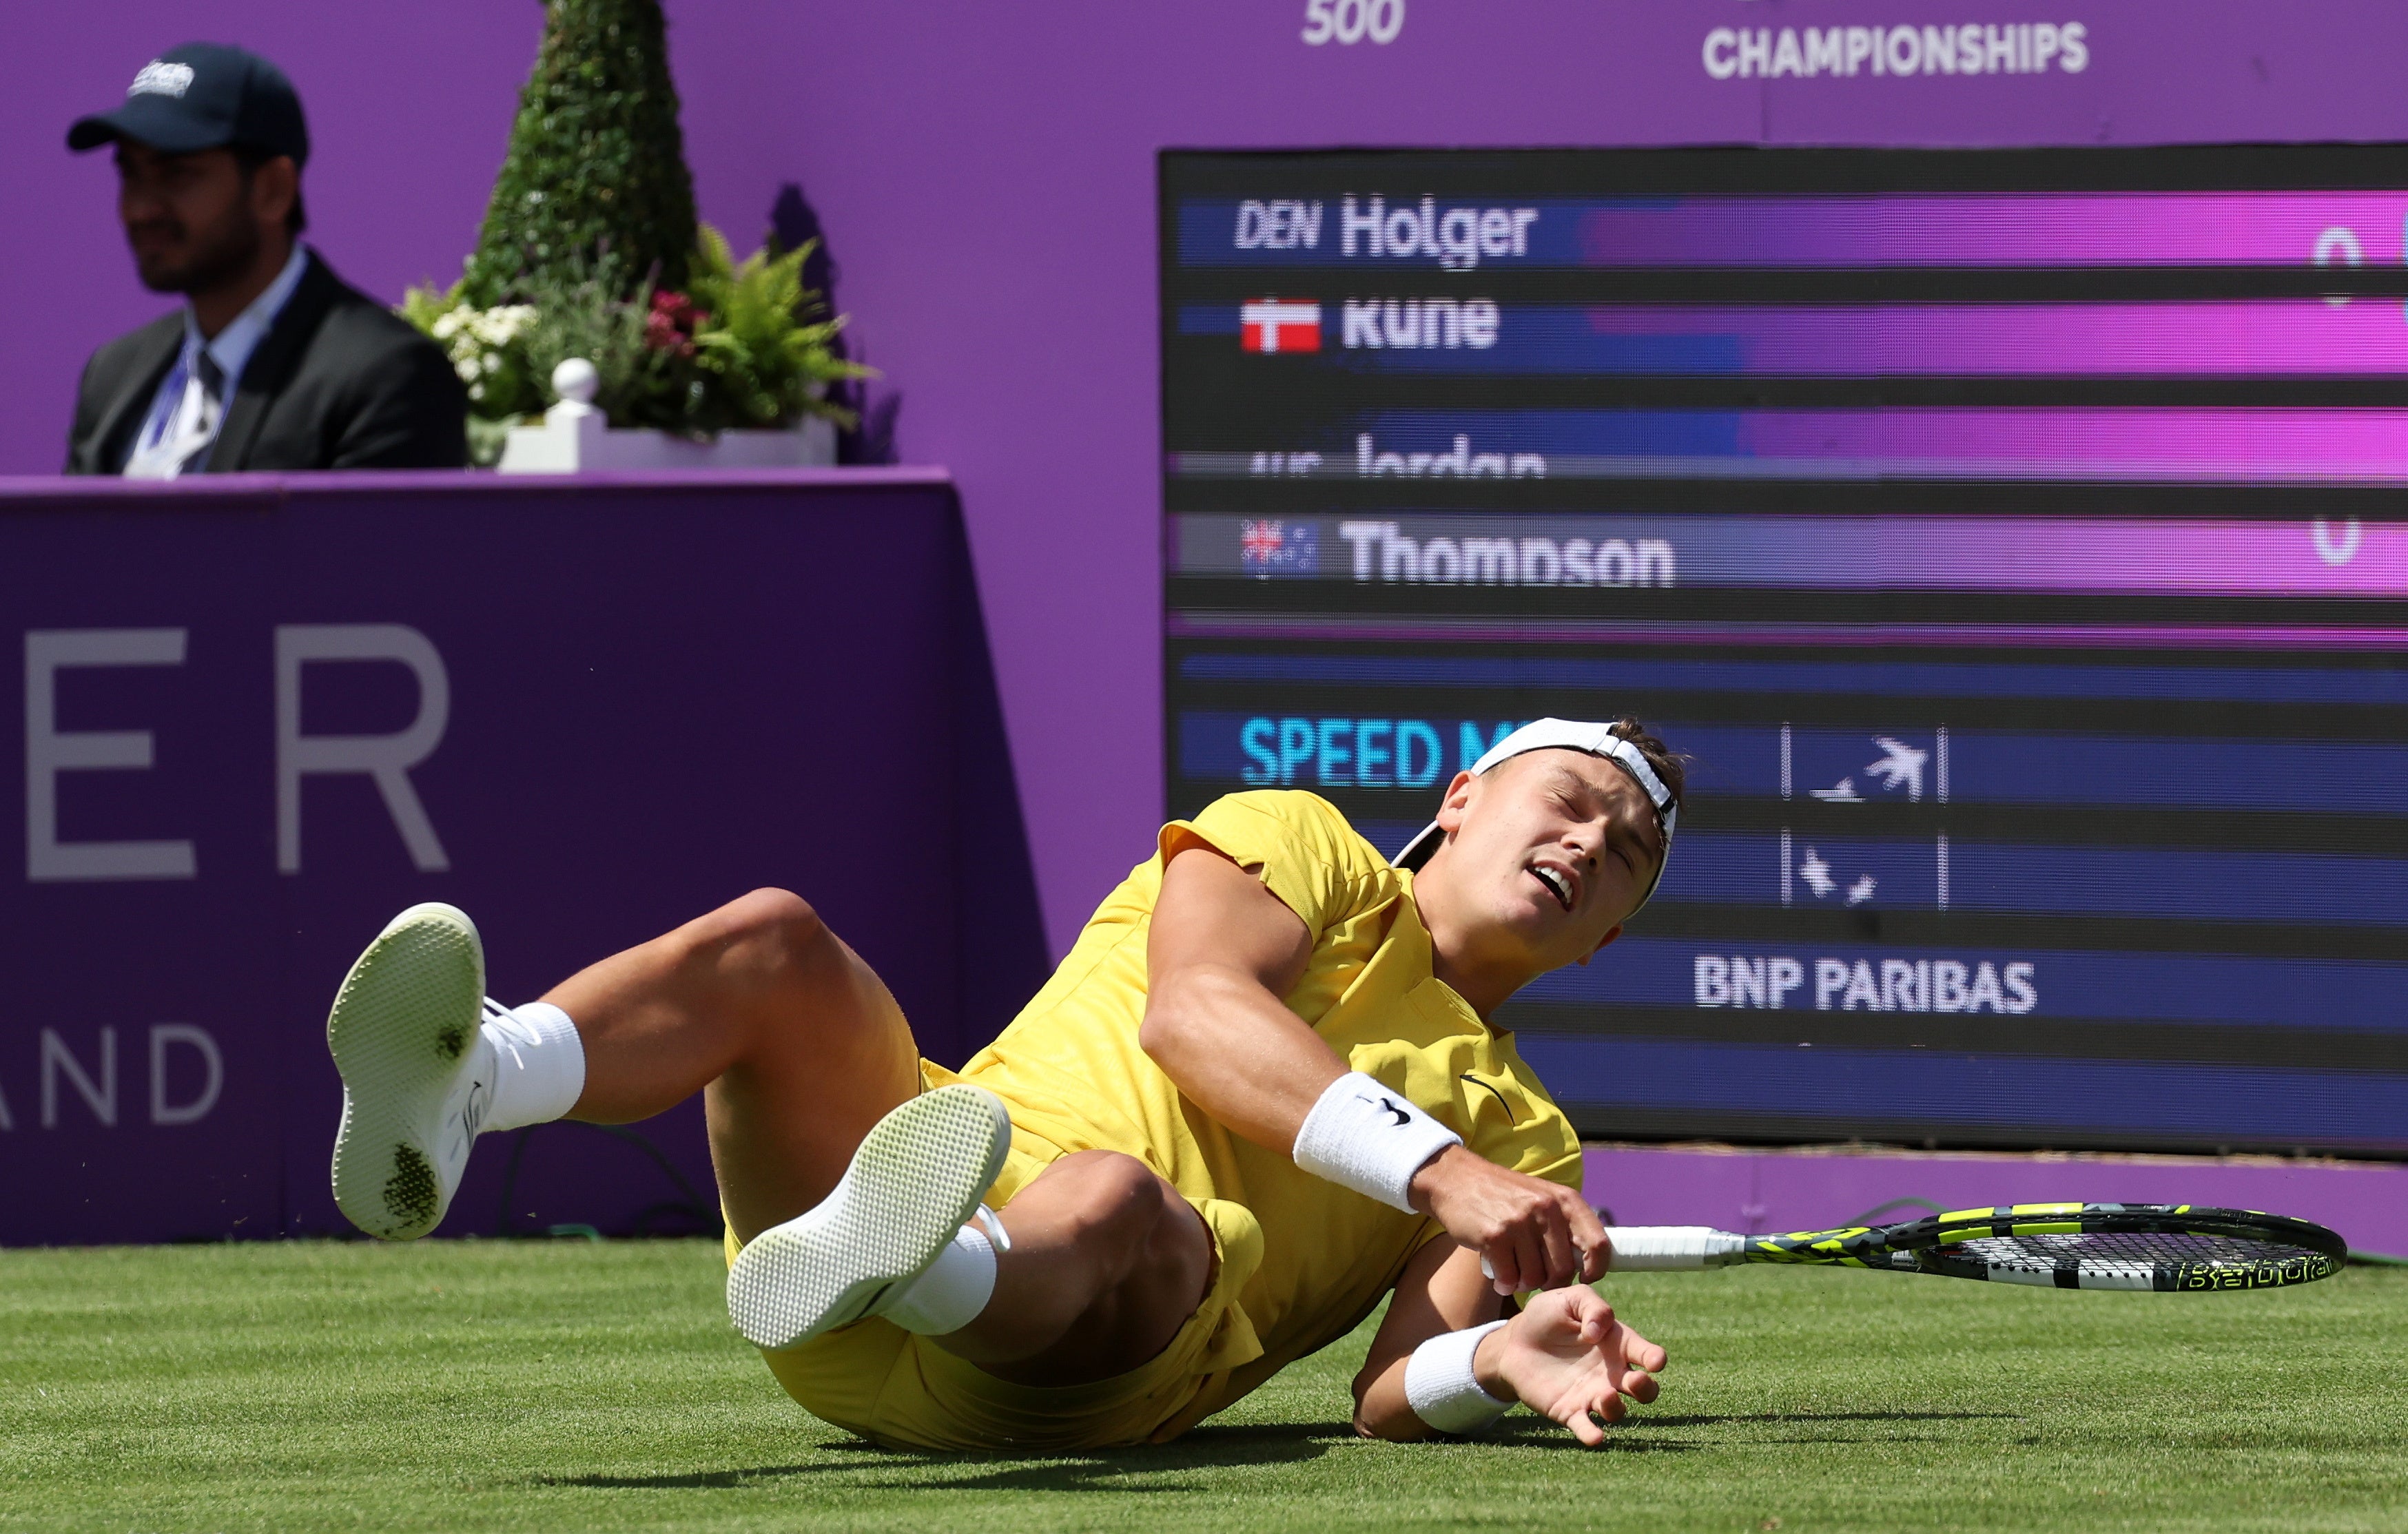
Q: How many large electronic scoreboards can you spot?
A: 1